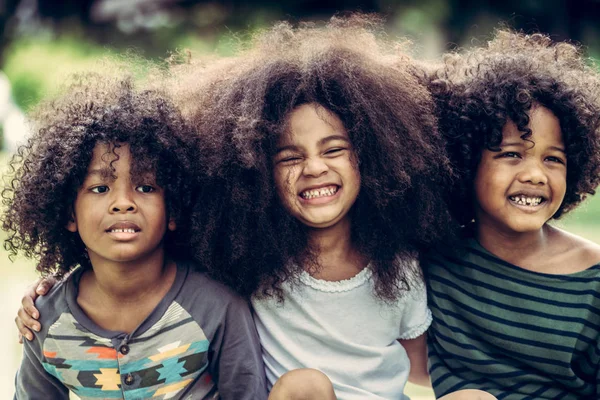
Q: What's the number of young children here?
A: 3